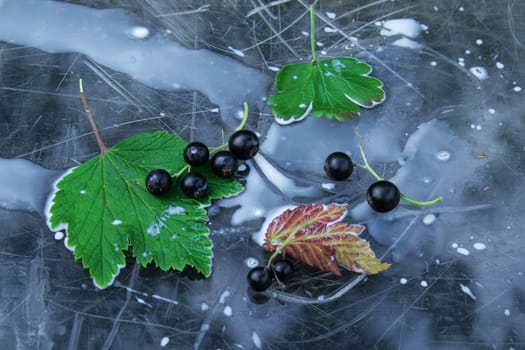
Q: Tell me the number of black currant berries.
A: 9